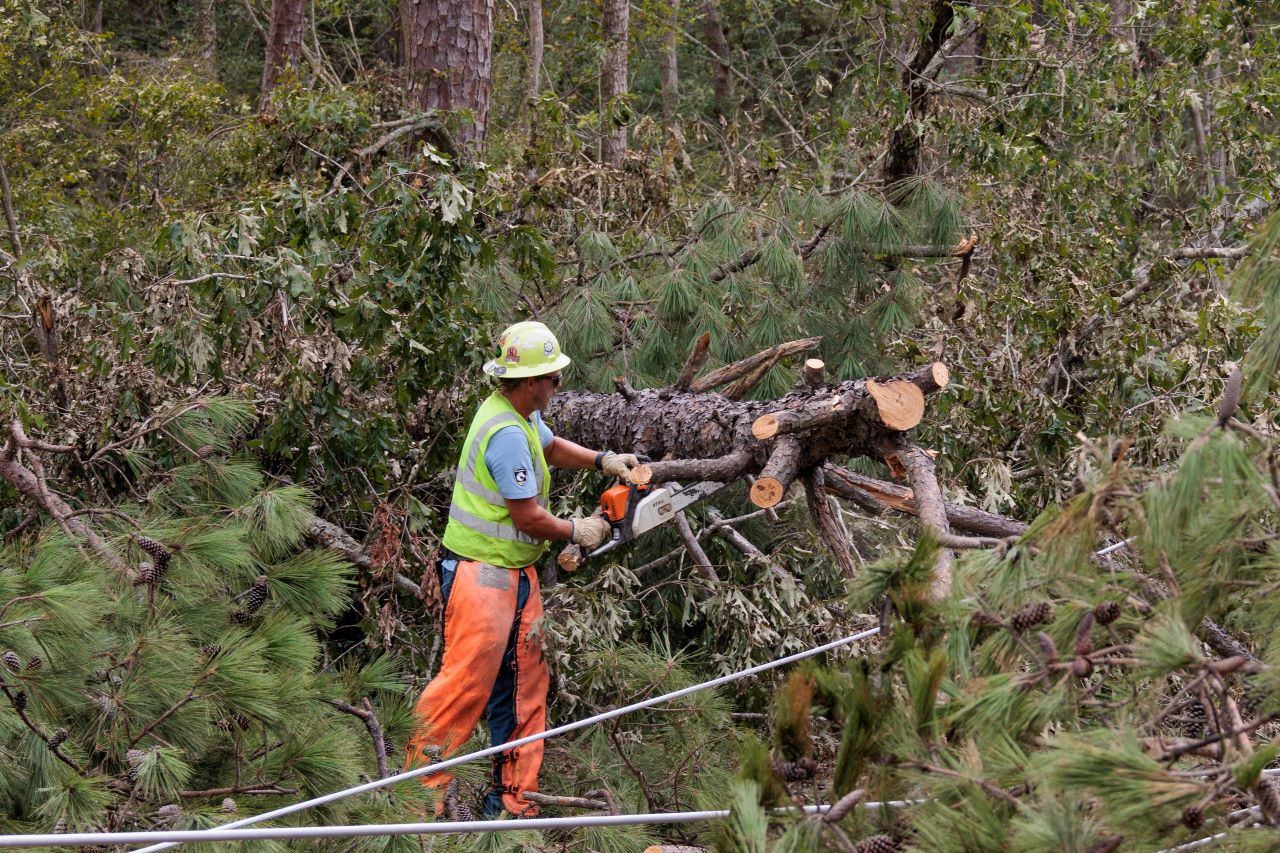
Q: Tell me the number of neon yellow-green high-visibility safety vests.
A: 1